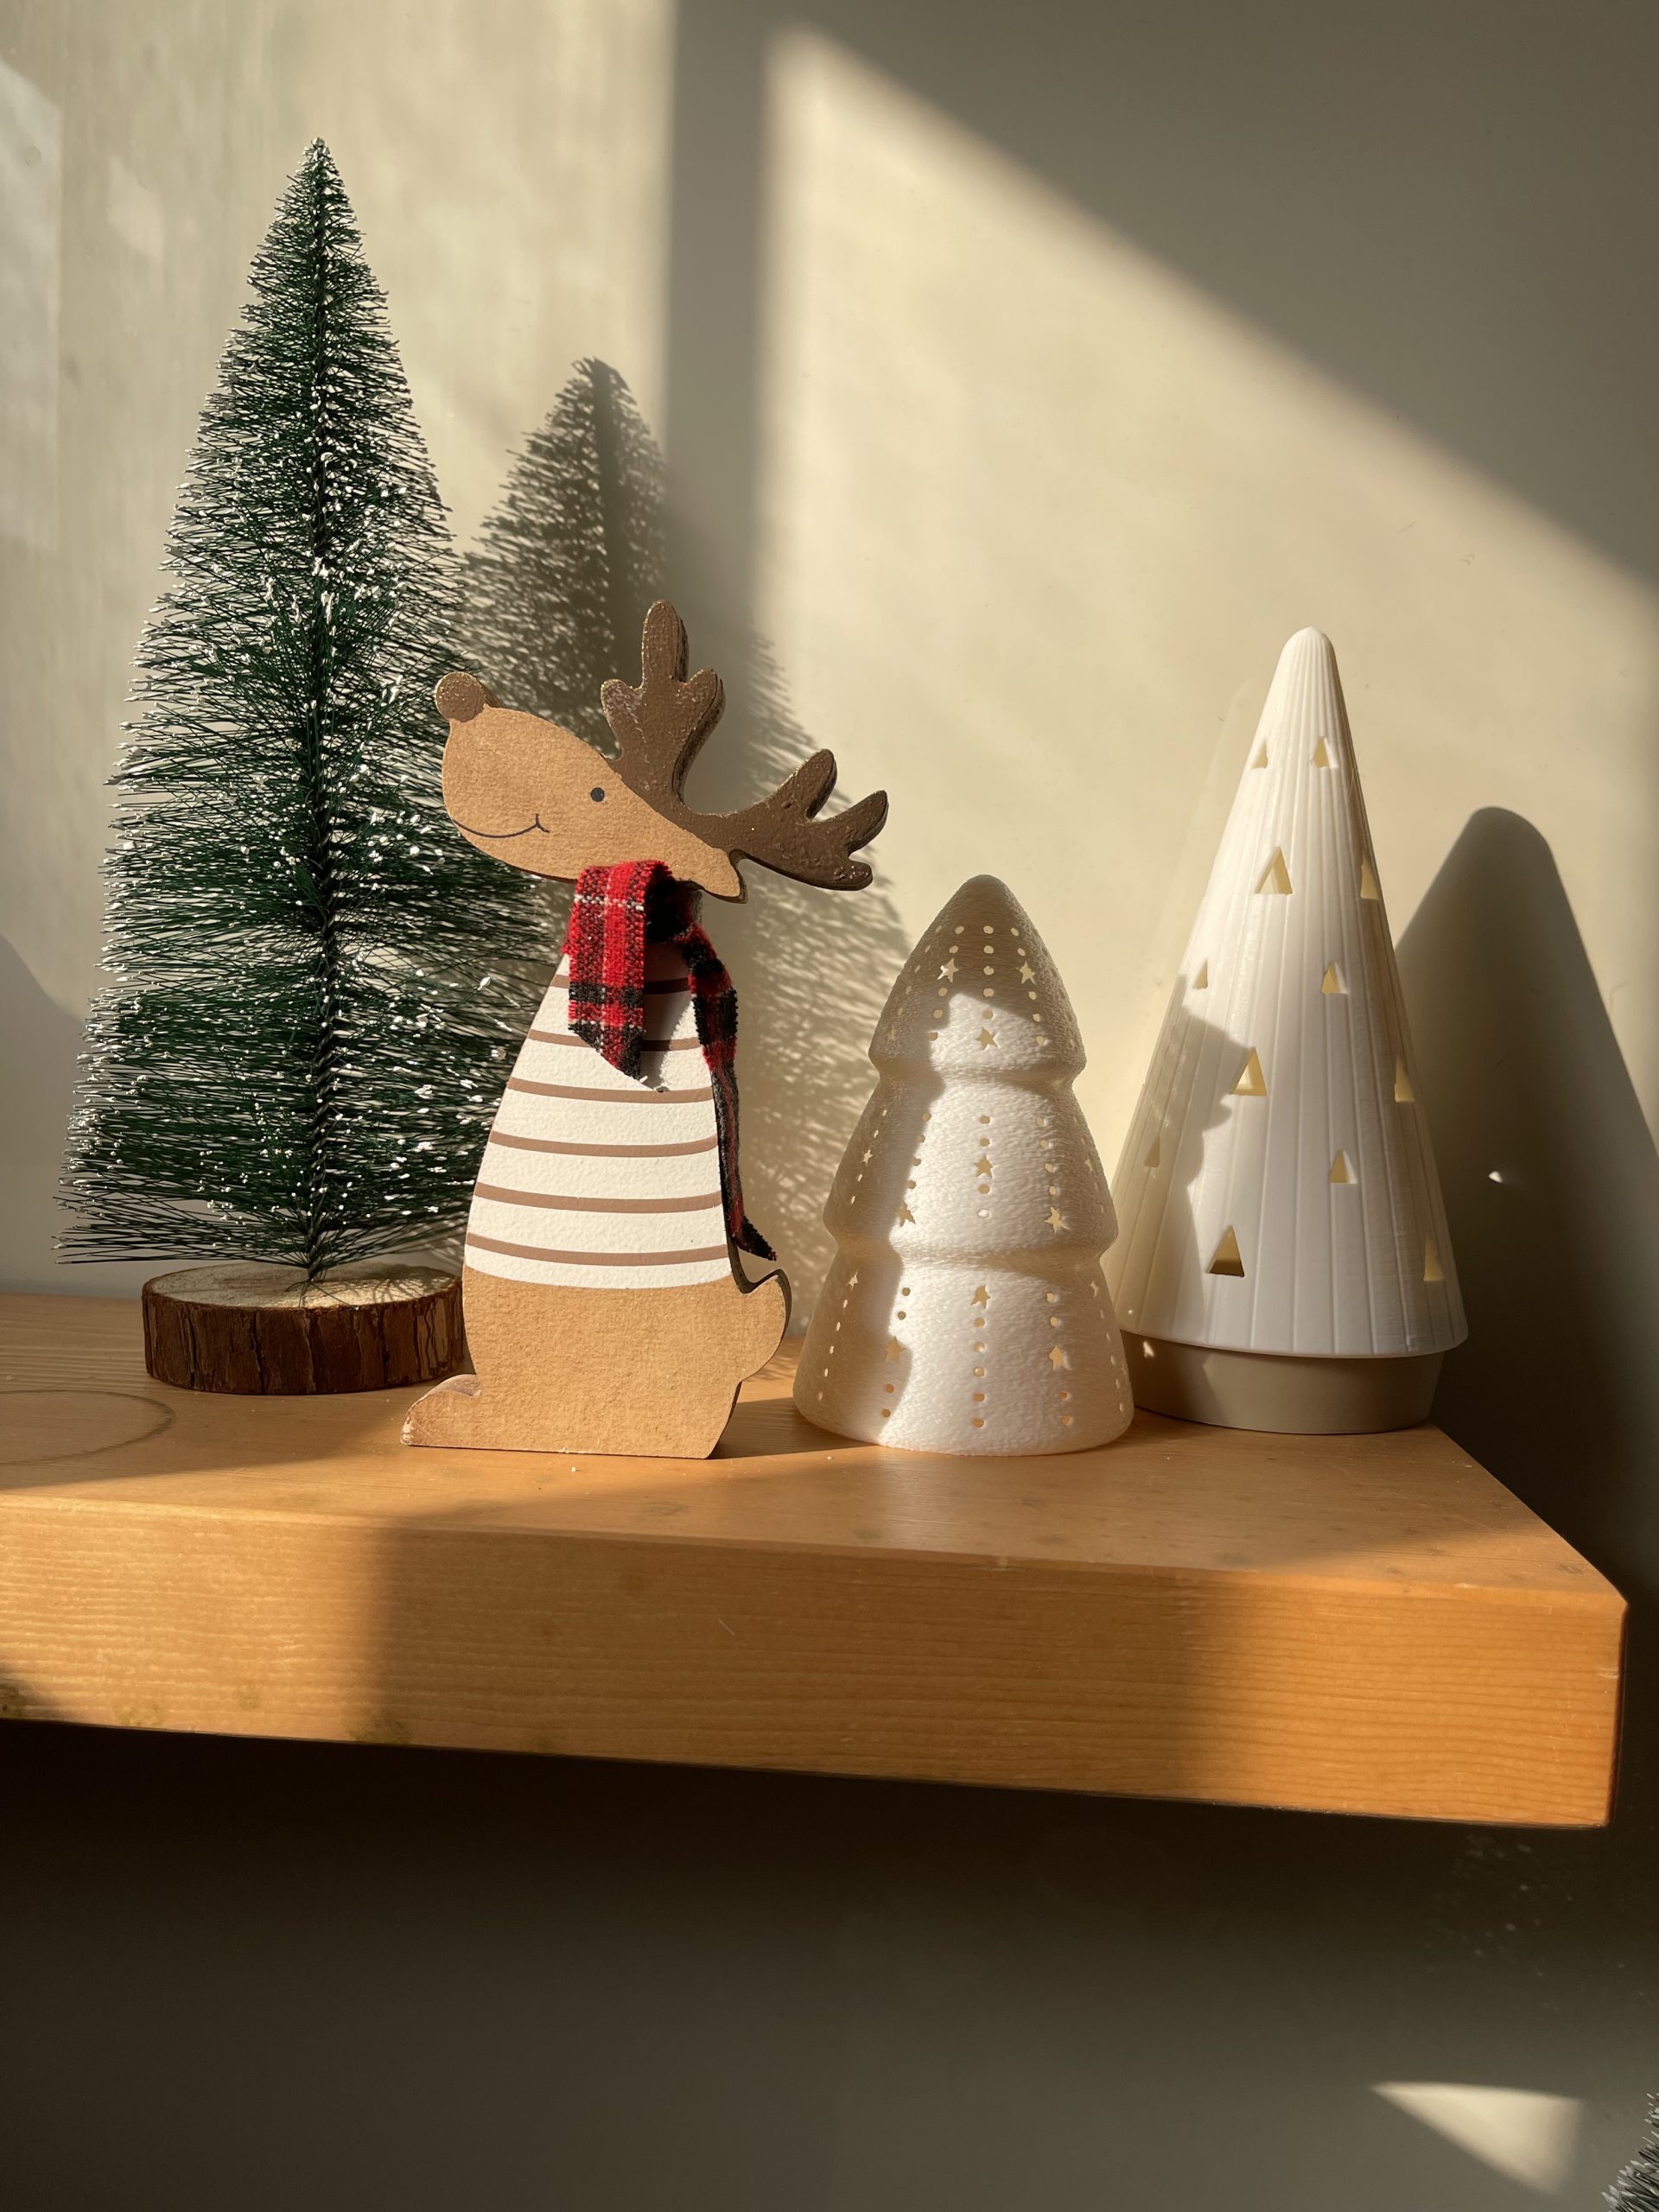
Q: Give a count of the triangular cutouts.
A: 12